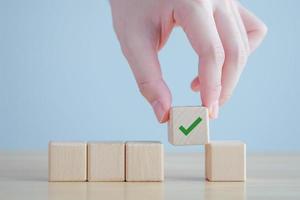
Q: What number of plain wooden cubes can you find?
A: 4